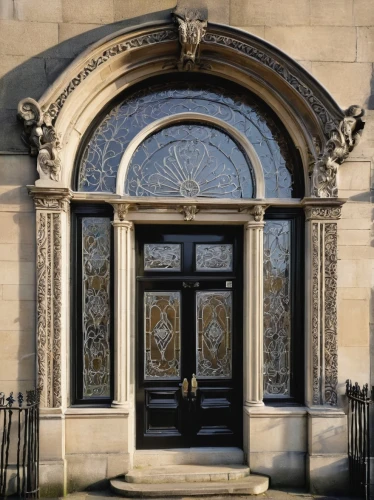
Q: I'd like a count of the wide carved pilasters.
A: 2